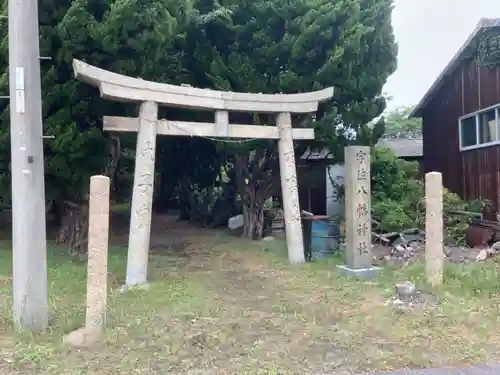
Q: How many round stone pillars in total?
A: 2